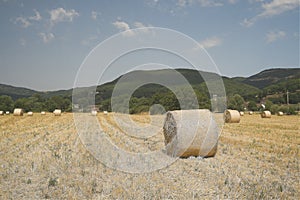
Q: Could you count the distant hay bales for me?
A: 13